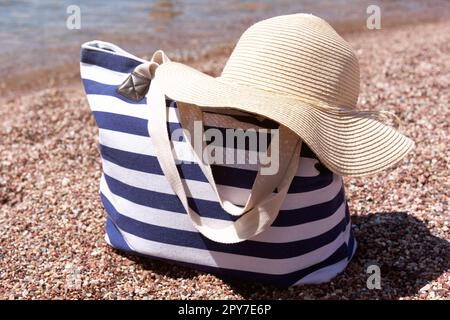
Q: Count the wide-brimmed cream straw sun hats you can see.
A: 1